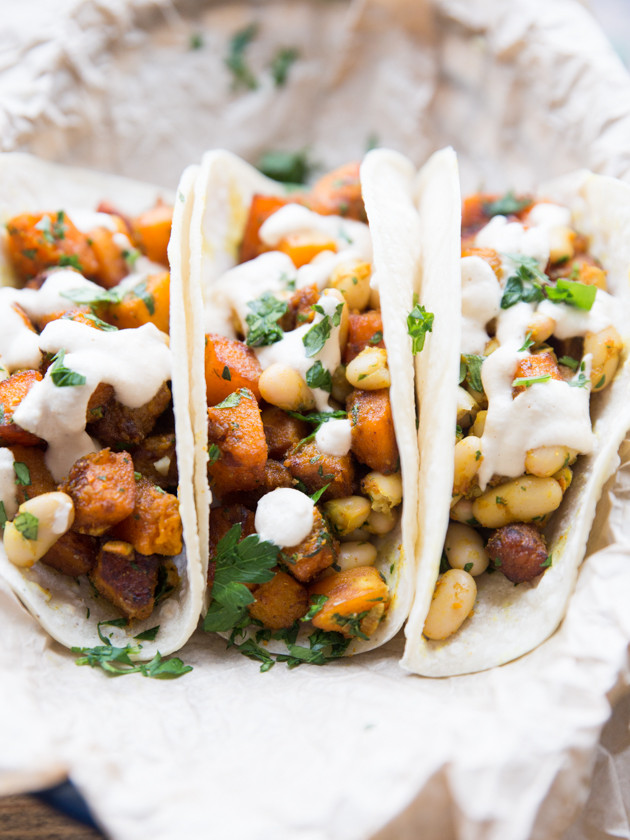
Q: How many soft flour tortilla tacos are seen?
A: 3